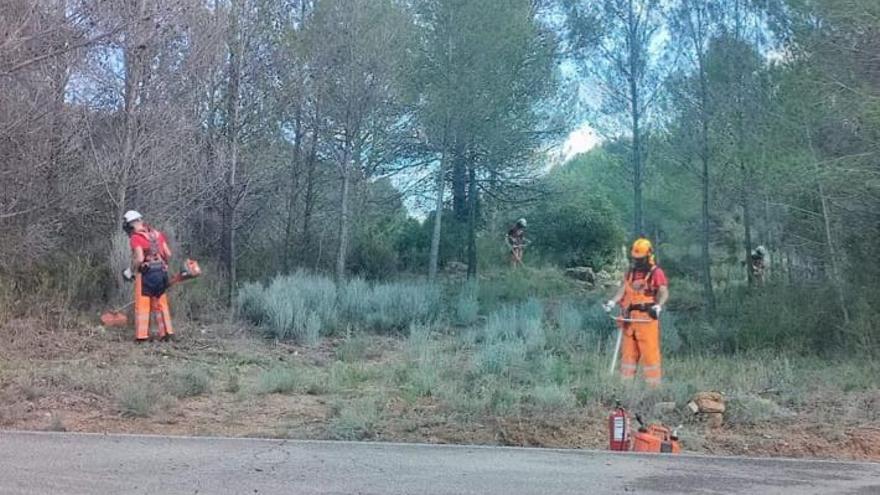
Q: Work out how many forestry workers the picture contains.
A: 4